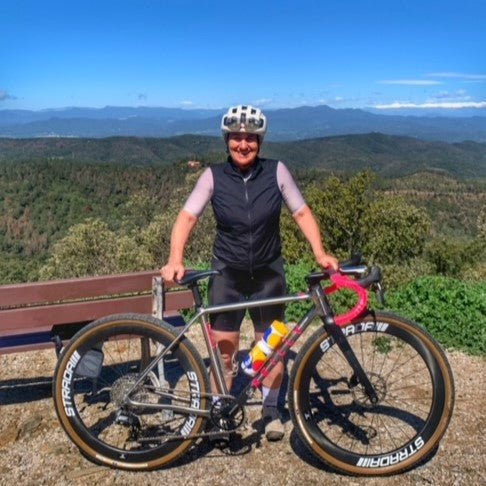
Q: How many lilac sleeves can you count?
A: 2